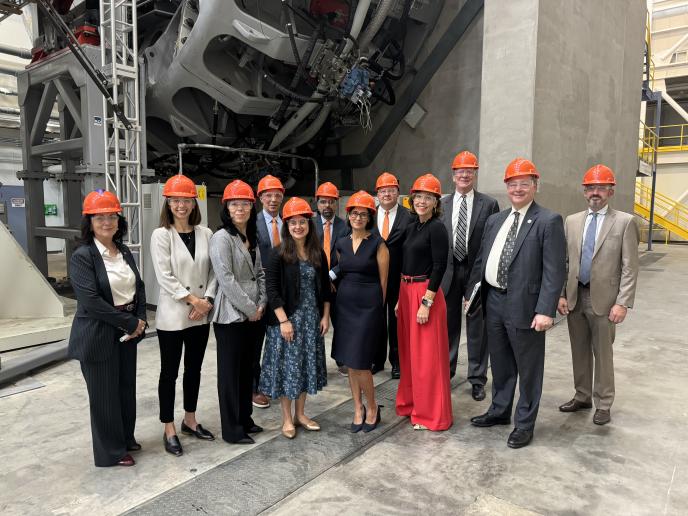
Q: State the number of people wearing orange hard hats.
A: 12